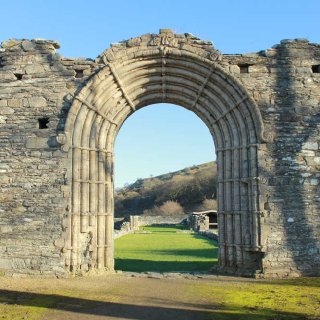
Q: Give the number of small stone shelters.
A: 1